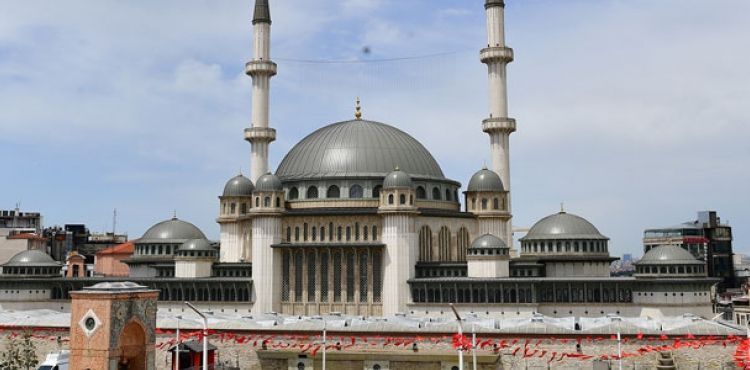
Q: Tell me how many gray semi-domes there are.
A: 11